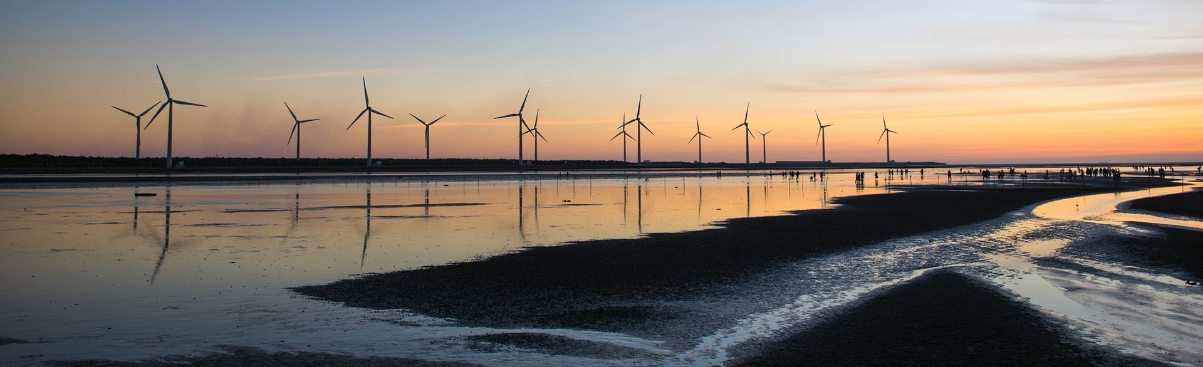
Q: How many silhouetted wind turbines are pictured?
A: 14